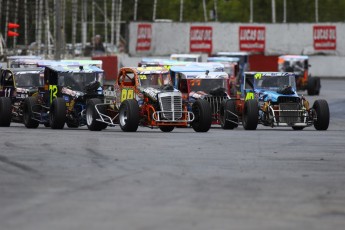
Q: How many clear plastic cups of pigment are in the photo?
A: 0